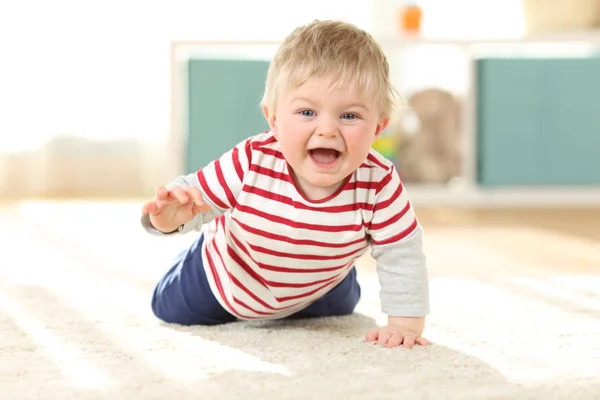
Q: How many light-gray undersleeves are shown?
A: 2